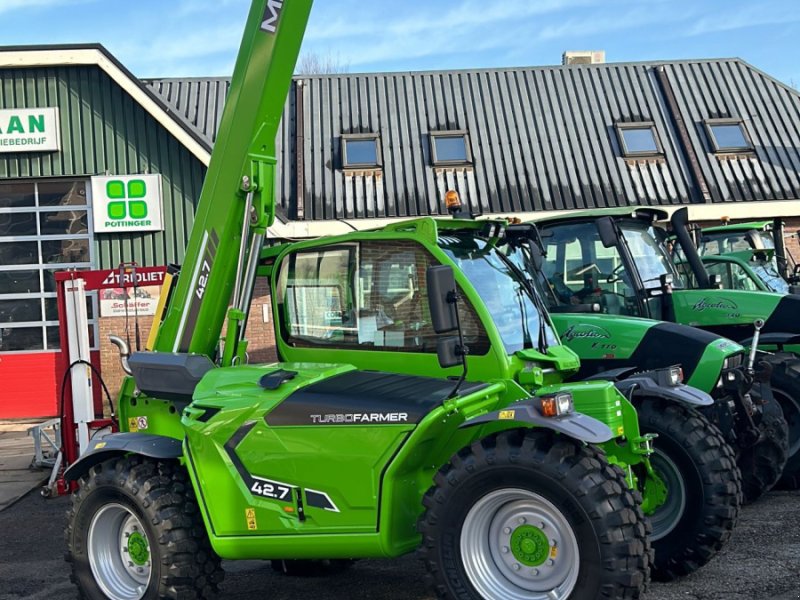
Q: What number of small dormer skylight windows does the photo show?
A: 4